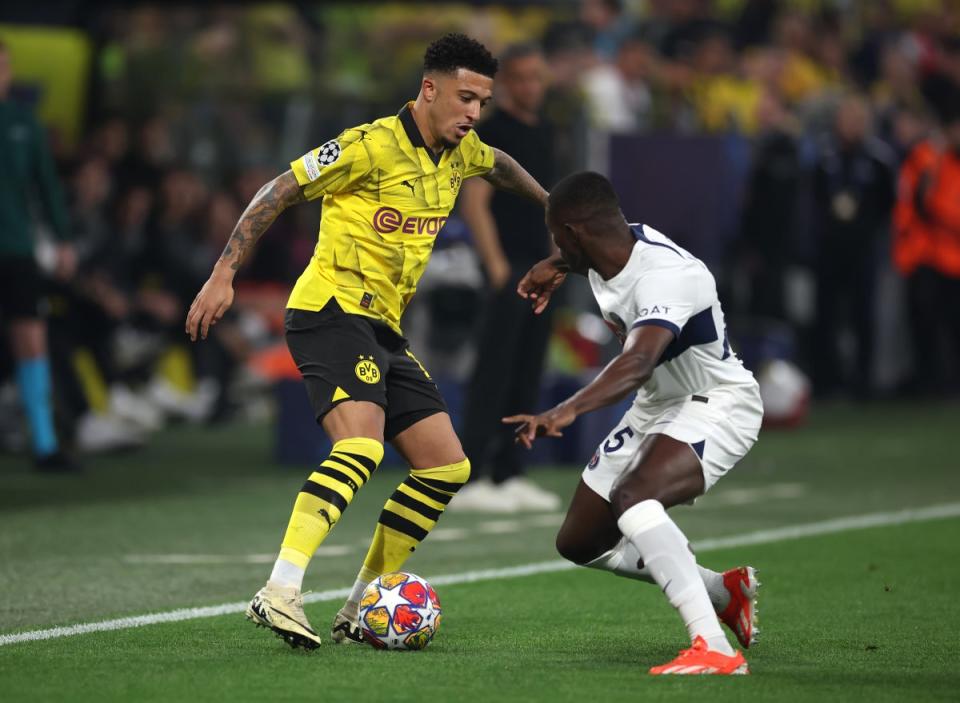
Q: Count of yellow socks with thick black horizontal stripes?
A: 2